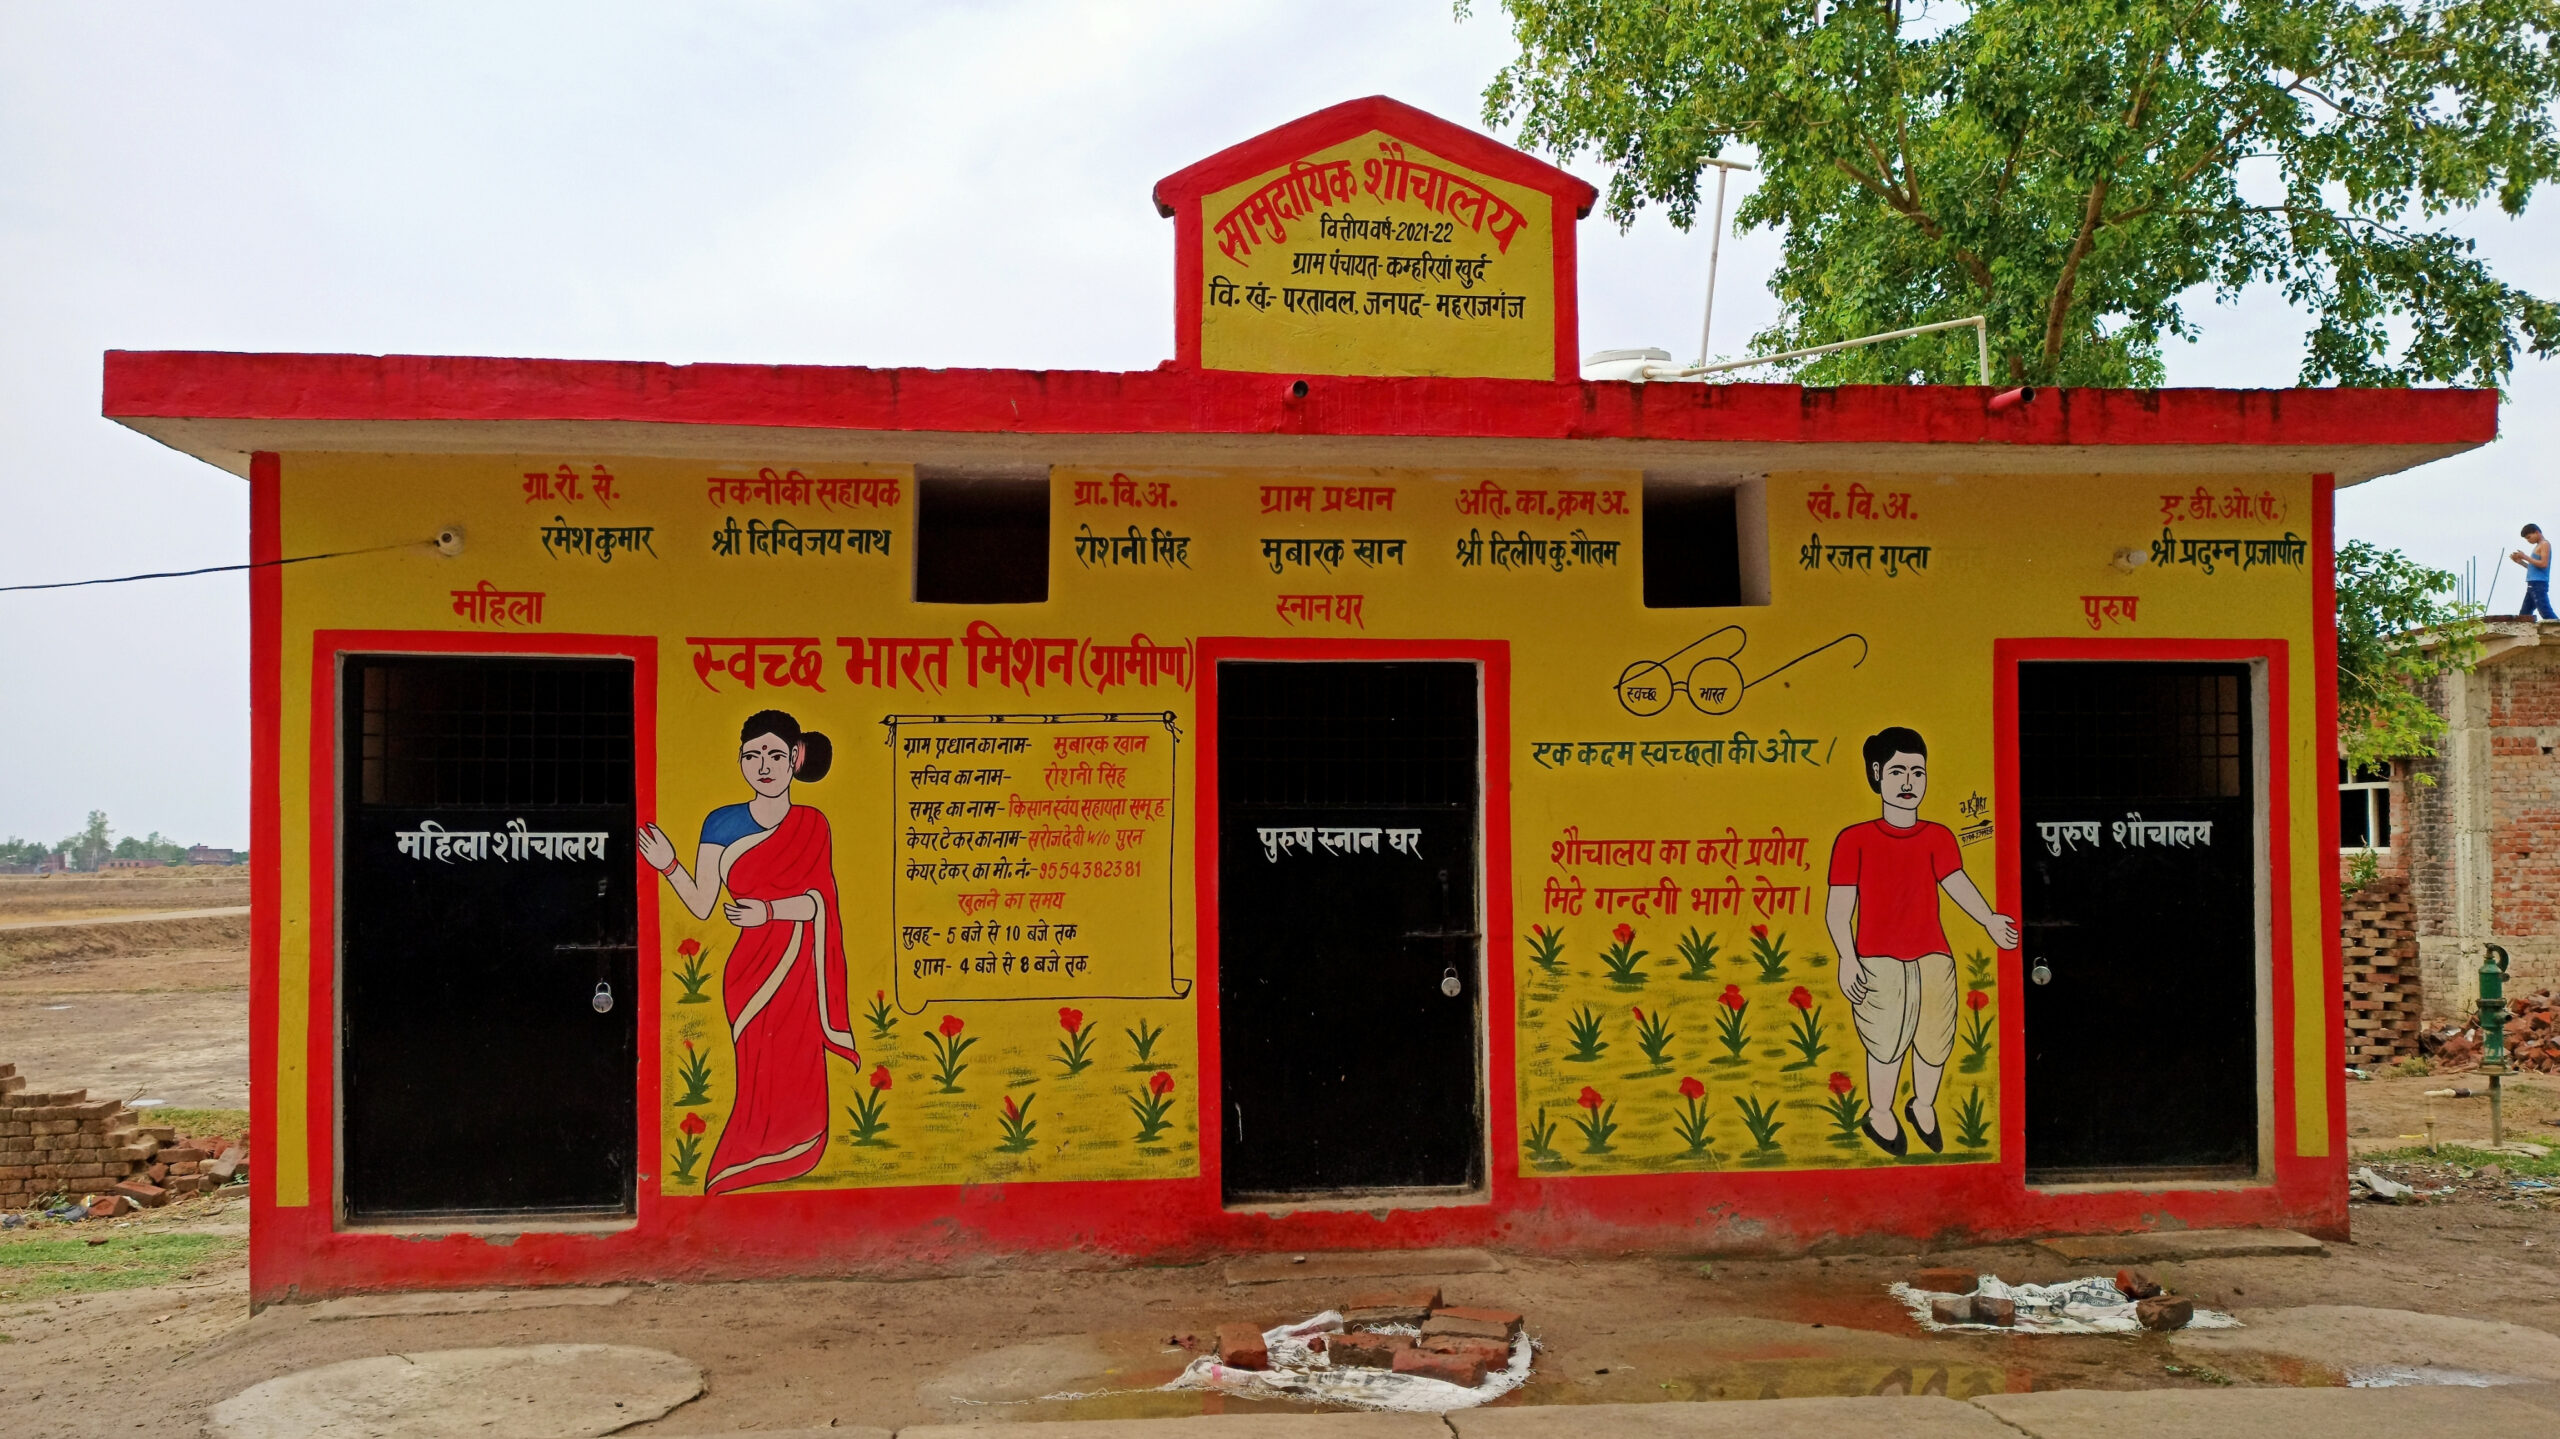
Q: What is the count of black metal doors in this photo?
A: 3